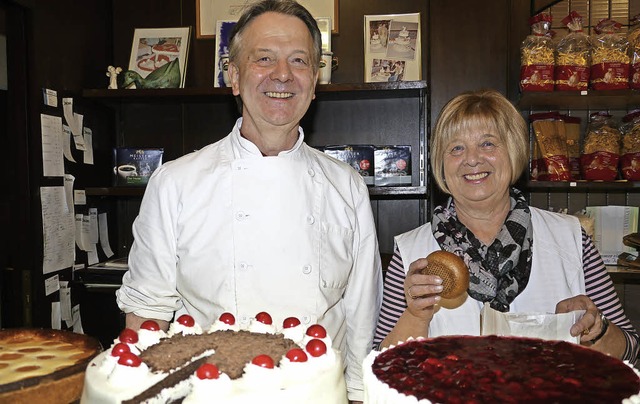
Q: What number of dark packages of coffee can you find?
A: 3